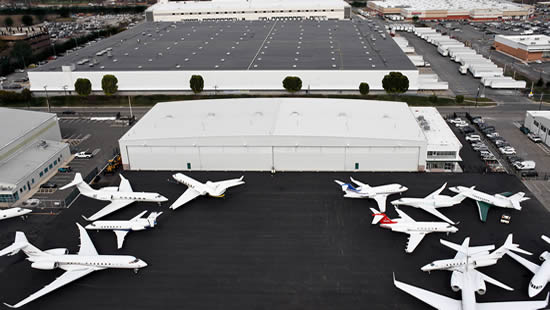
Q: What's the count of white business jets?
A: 12